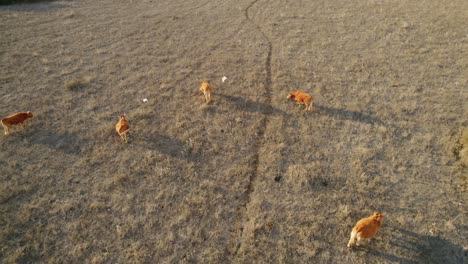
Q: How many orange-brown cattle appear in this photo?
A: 5